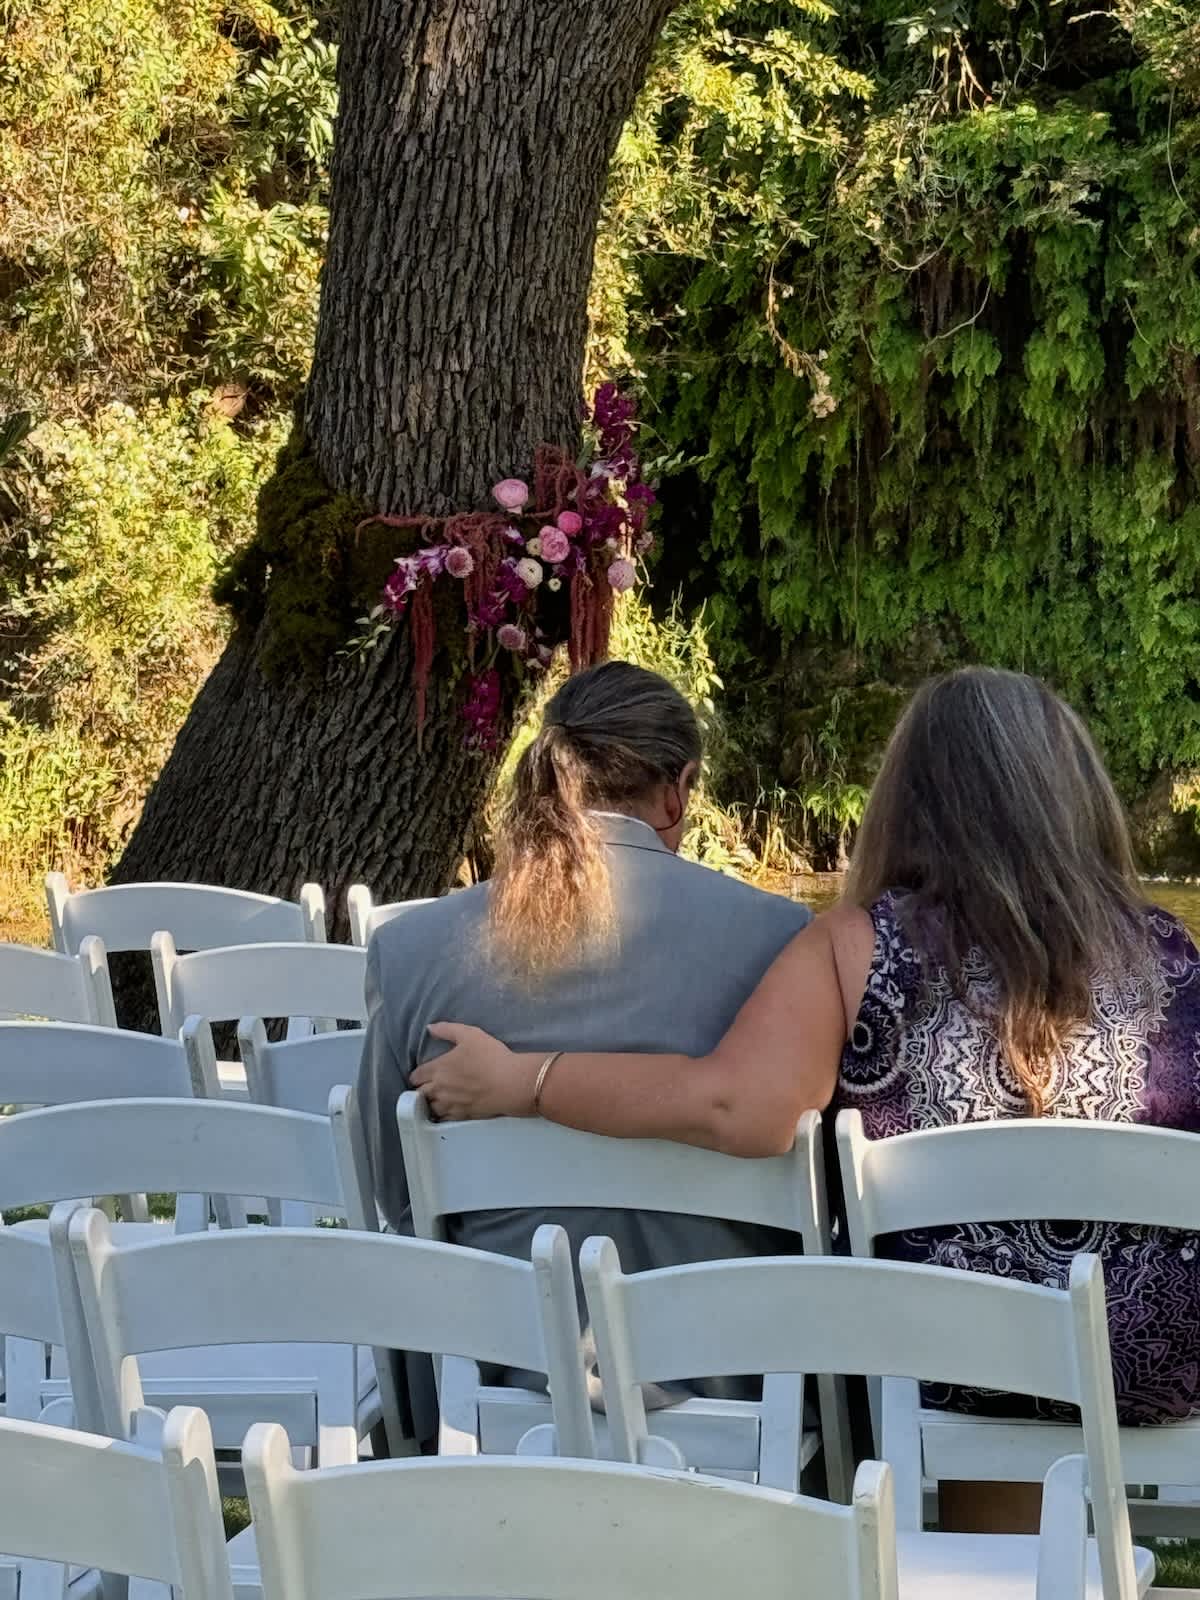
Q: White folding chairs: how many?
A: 14